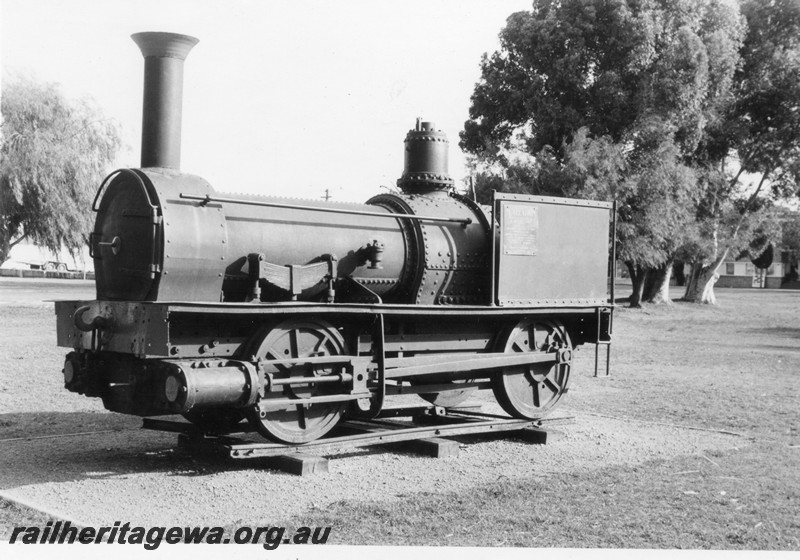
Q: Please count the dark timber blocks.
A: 3